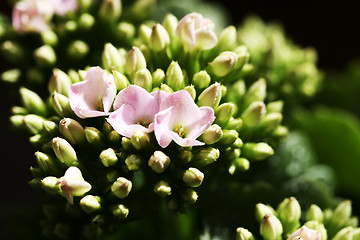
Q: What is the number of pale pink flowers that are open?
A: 3